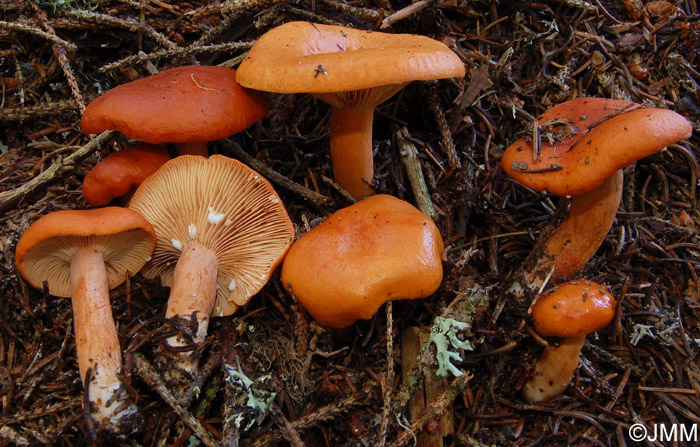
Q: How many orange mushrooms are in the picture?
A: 8